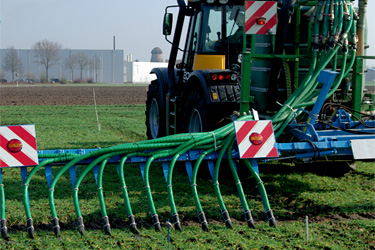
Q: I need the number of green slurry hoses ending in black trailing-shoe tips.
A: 12